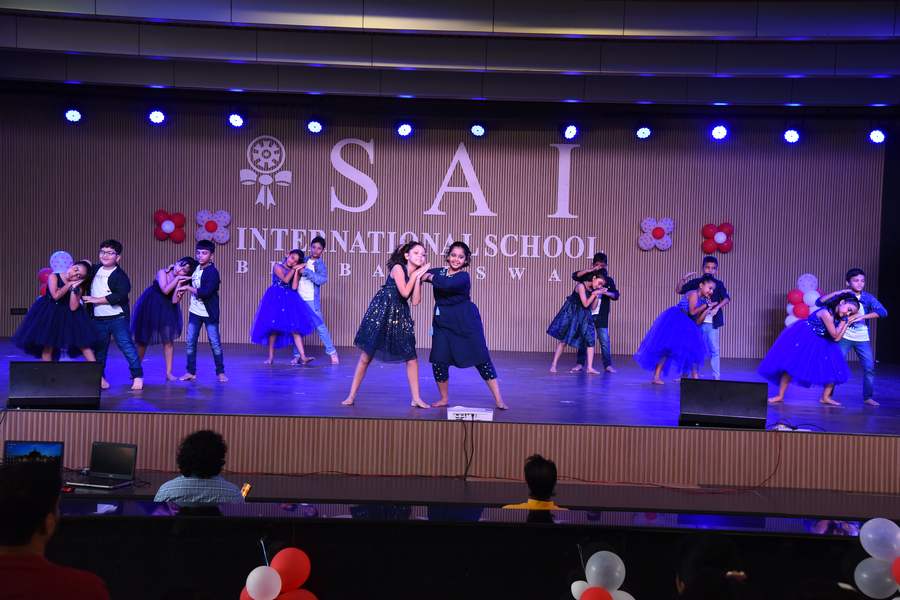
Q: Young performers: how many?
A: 14